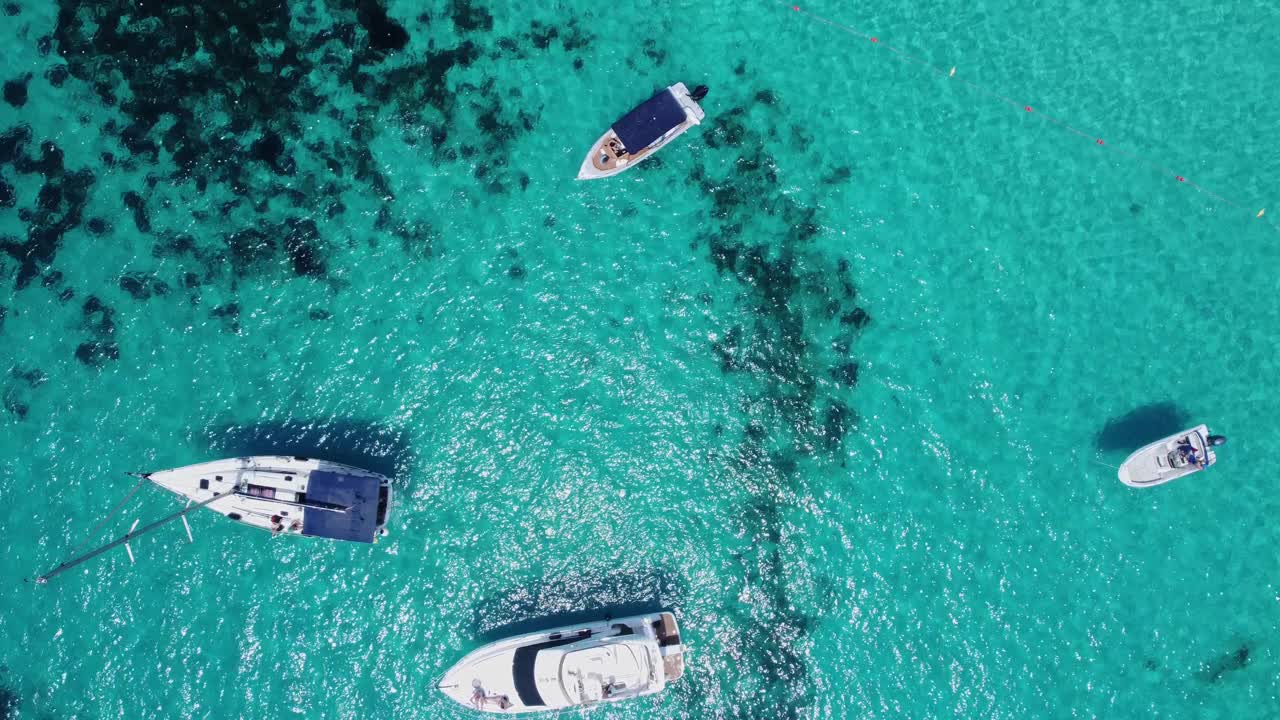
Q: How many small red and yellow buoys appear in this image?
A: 7